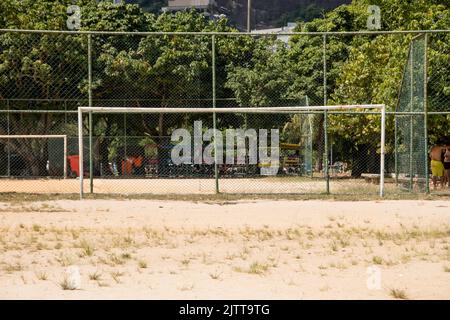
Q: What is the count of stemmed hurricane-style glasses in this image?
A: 0